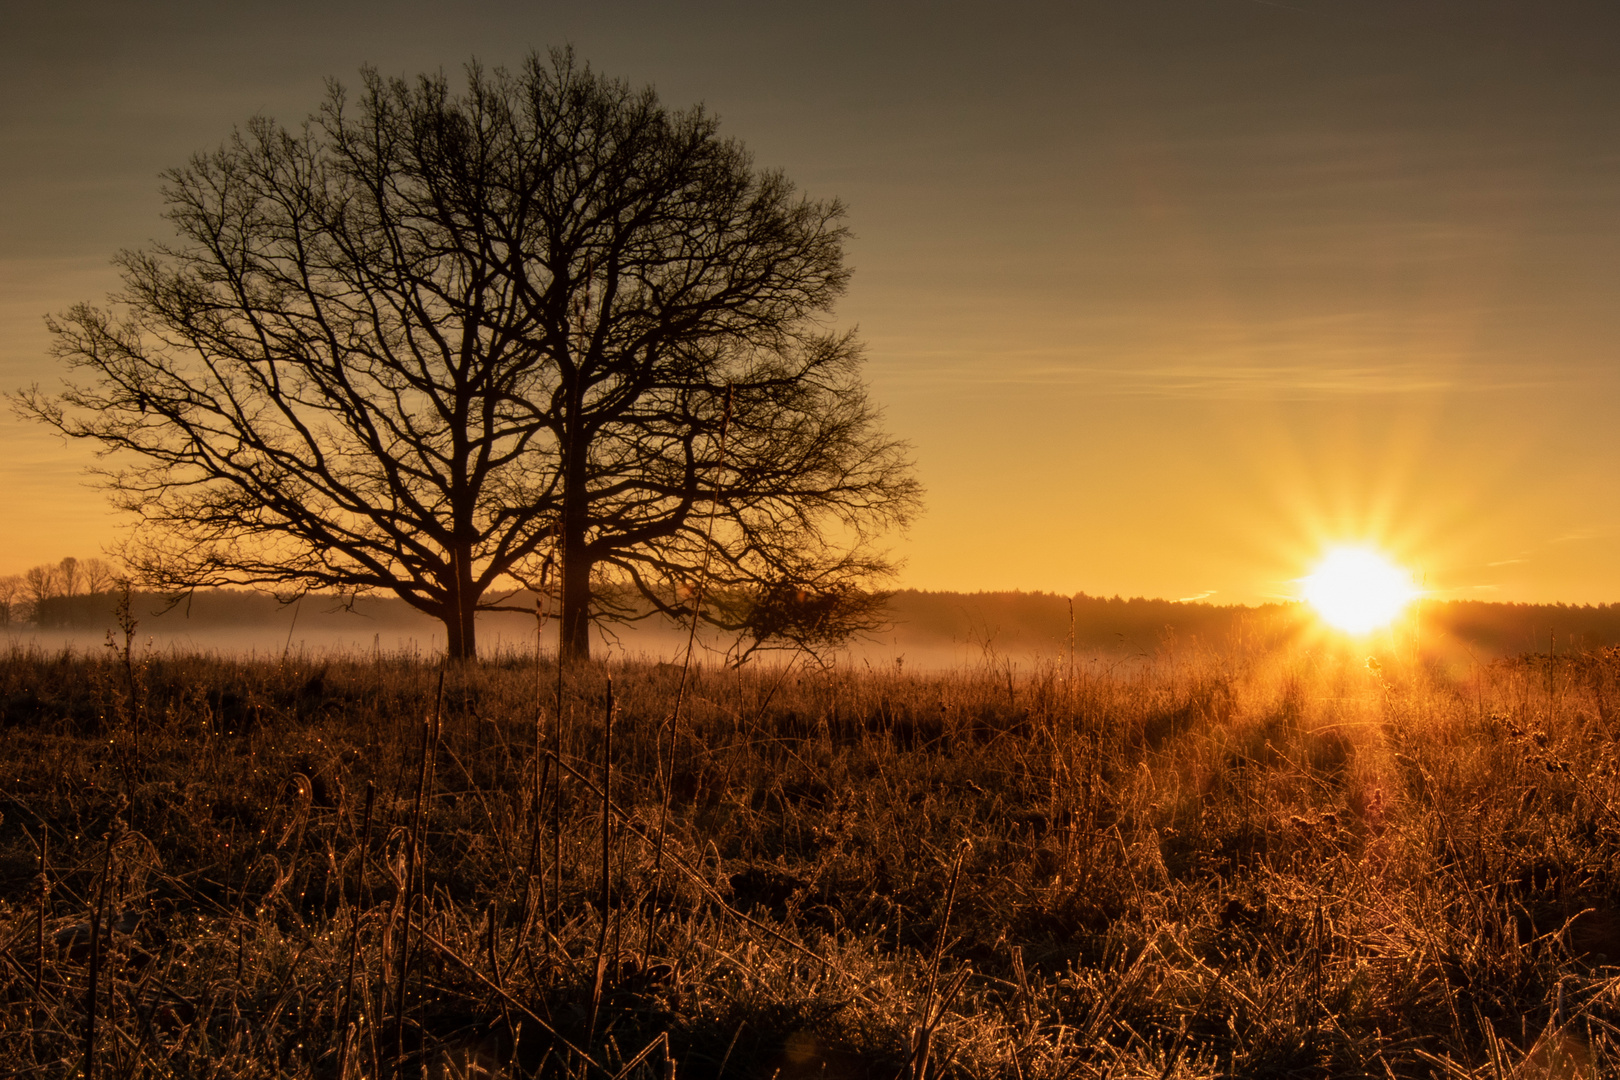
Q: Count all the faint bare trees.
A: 4